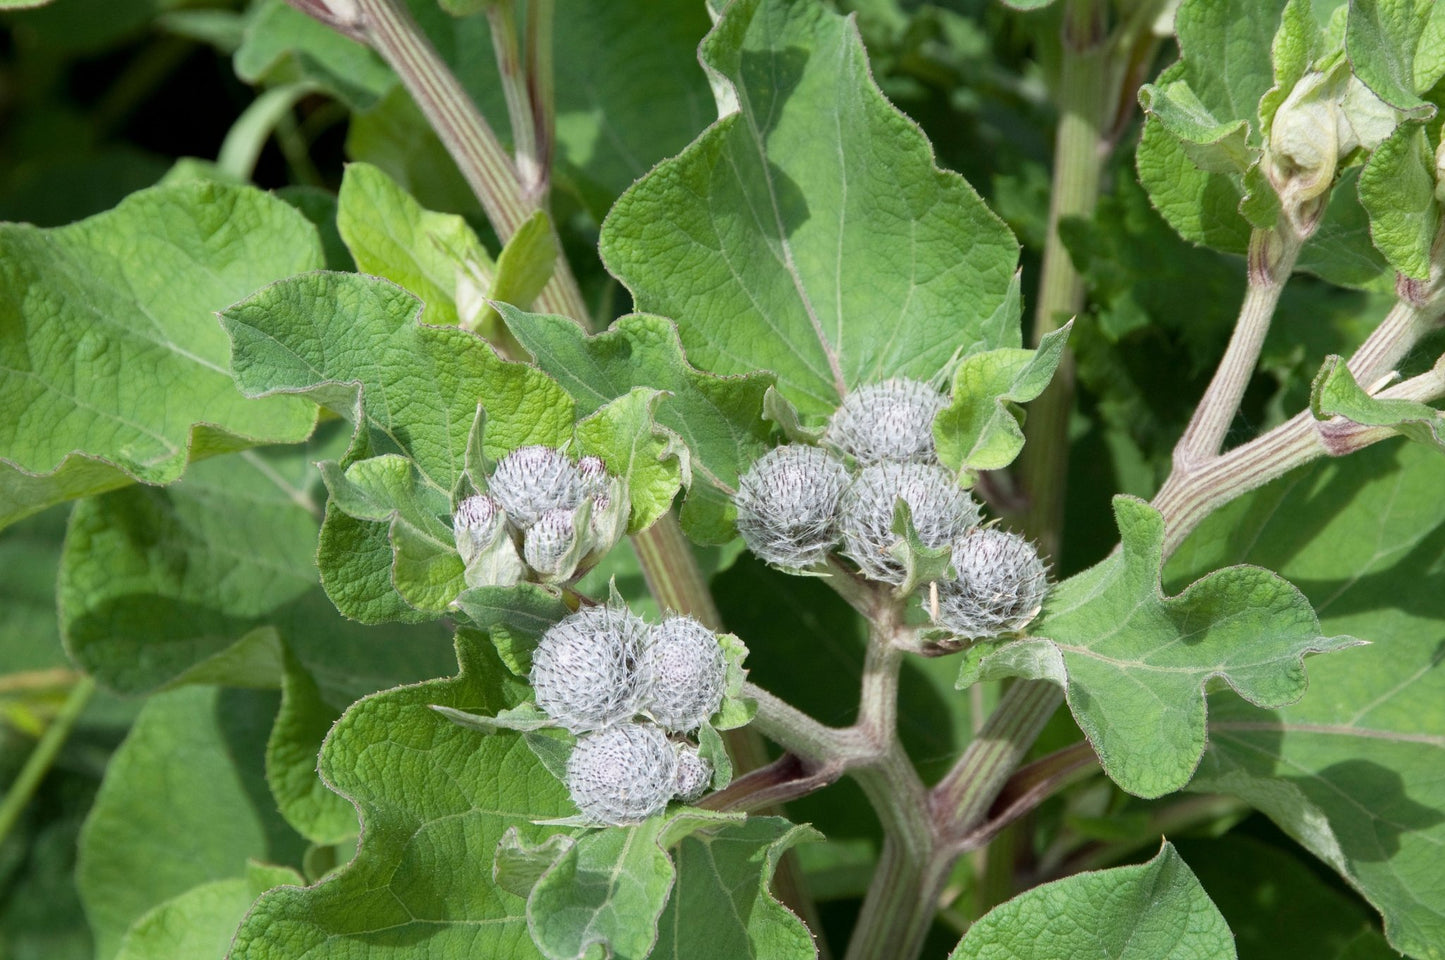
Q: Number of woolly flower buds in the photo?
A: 13